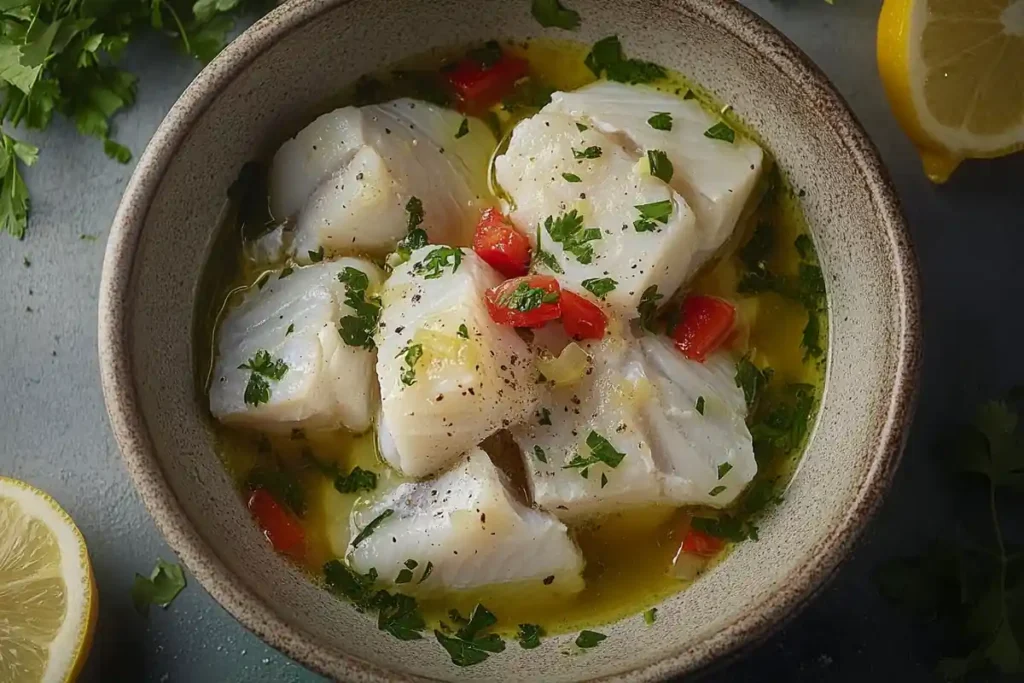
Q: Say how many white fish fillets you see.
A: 6